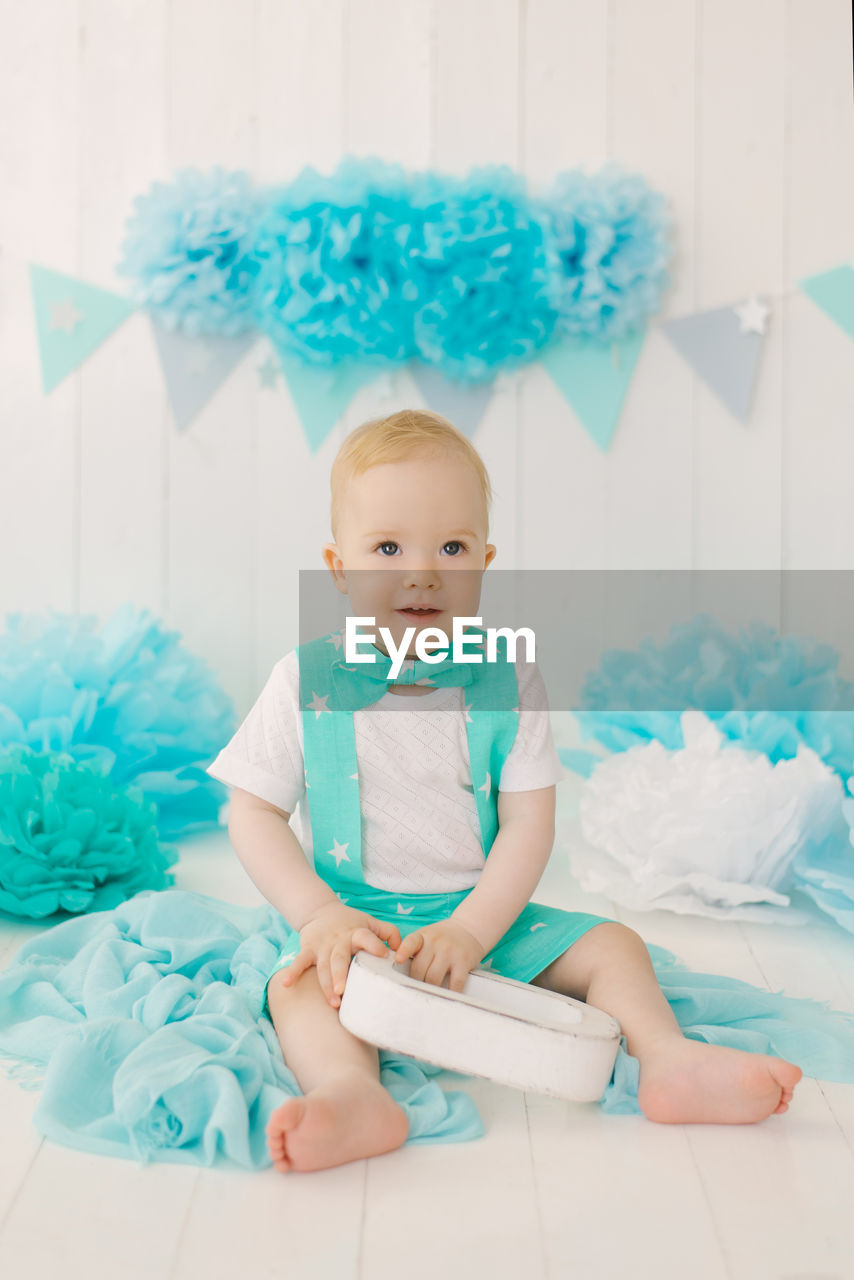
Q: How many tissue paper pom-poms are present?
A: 9